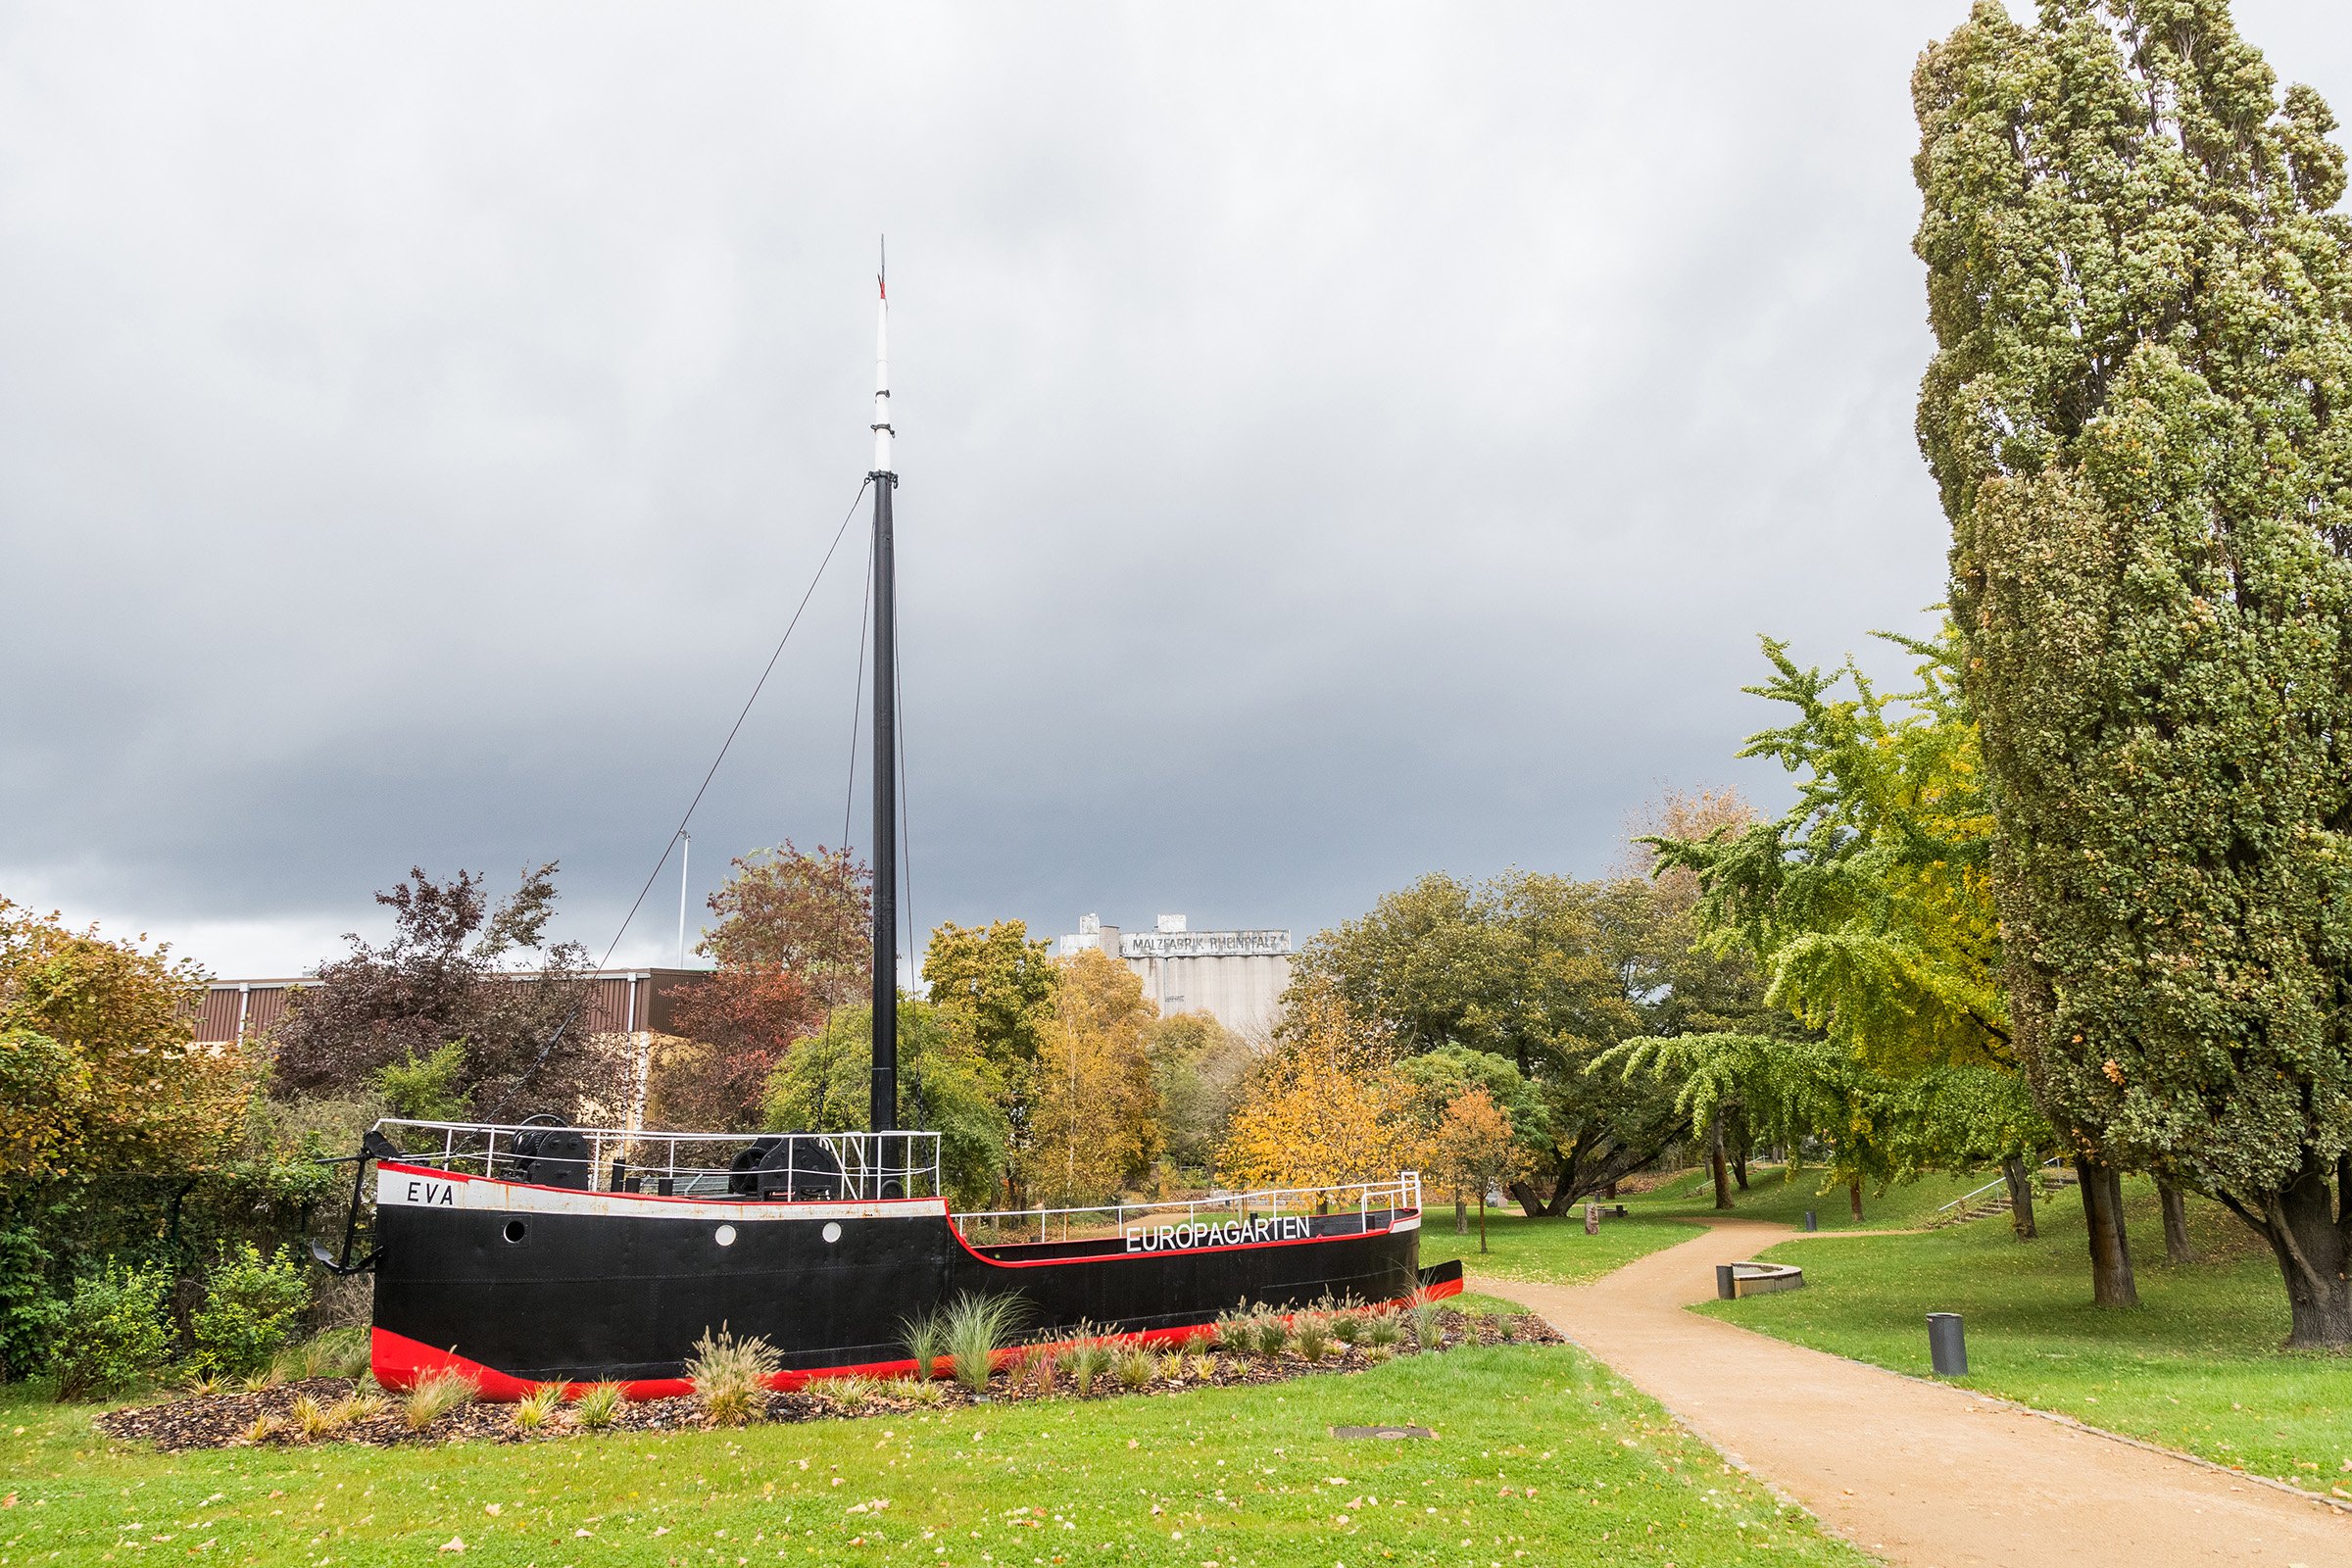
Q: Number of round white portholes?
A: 2